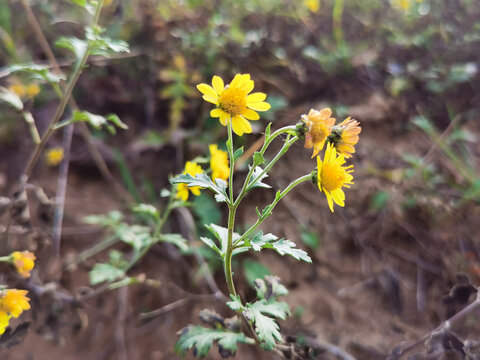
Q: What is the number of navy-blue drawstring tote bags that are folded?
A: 0